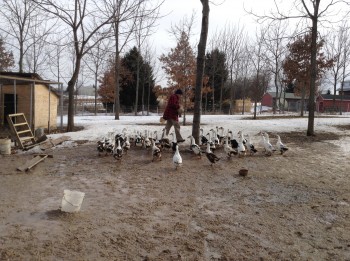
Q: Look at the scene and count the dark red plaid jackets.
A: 1